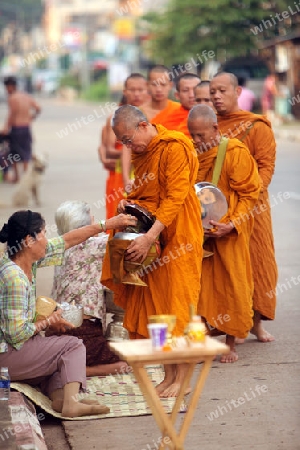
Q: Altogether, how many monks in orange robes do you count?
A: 7